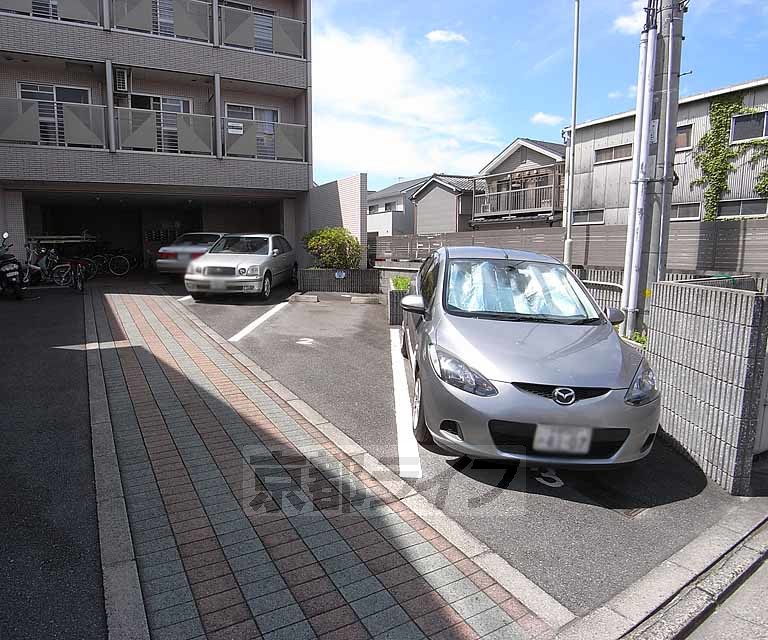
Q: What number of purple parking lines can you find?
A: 0